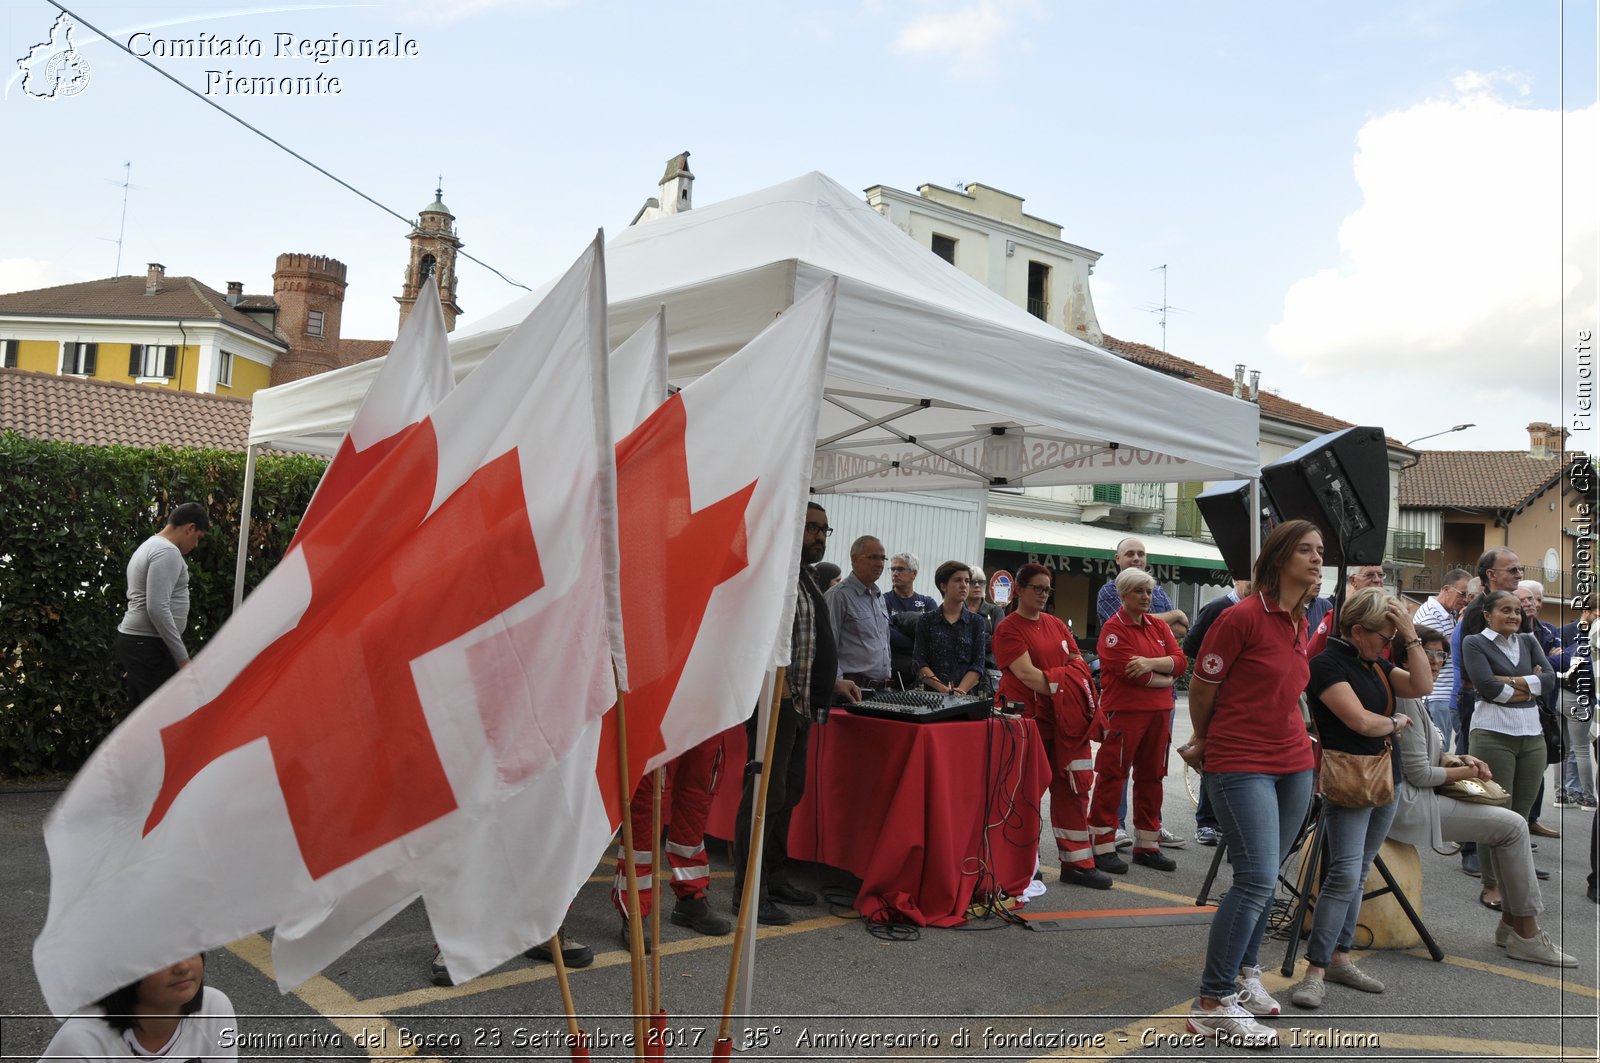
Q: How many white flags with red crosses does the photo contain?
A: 4